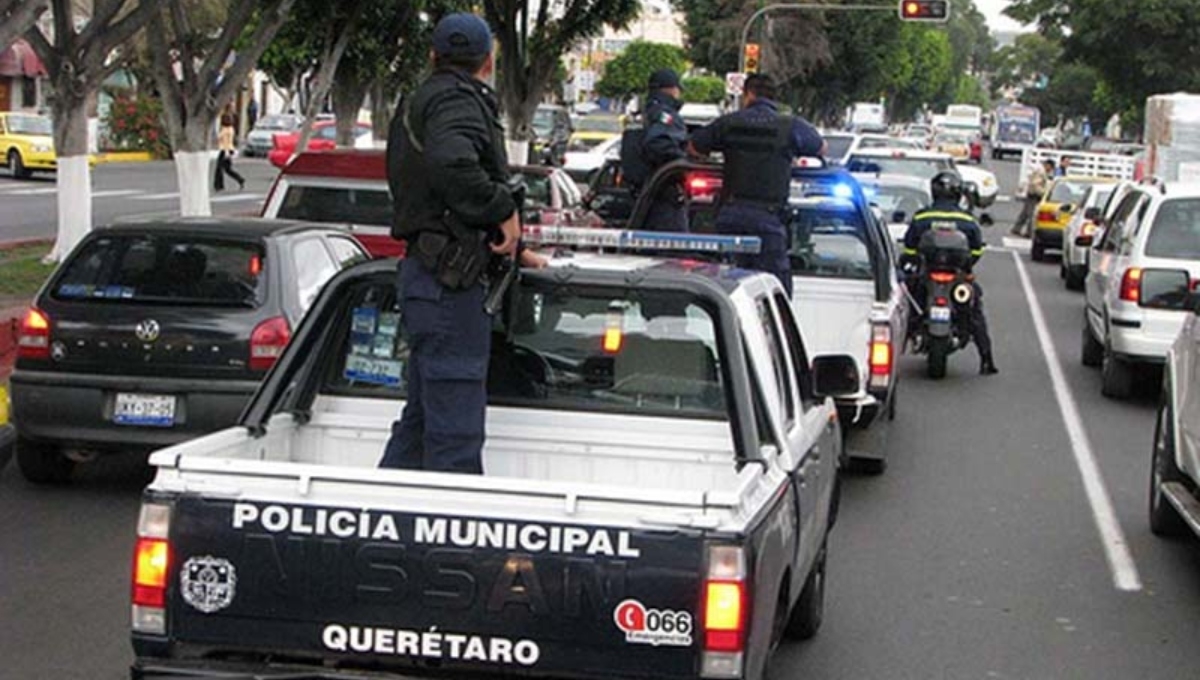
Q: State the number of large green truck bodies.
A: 0